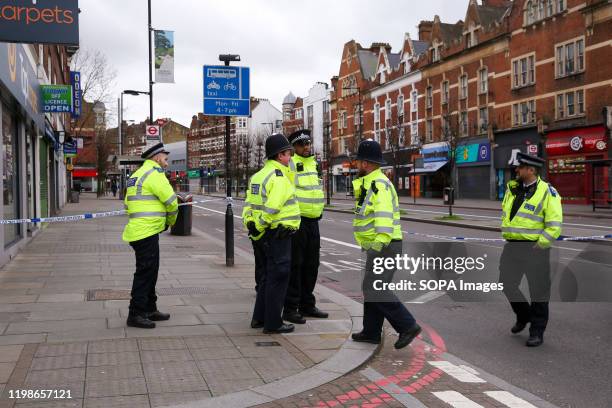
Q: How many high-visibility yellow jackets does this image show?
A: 5